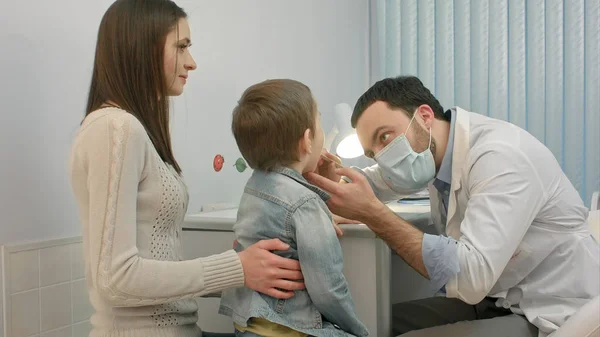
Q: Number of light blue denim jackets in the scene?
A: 1